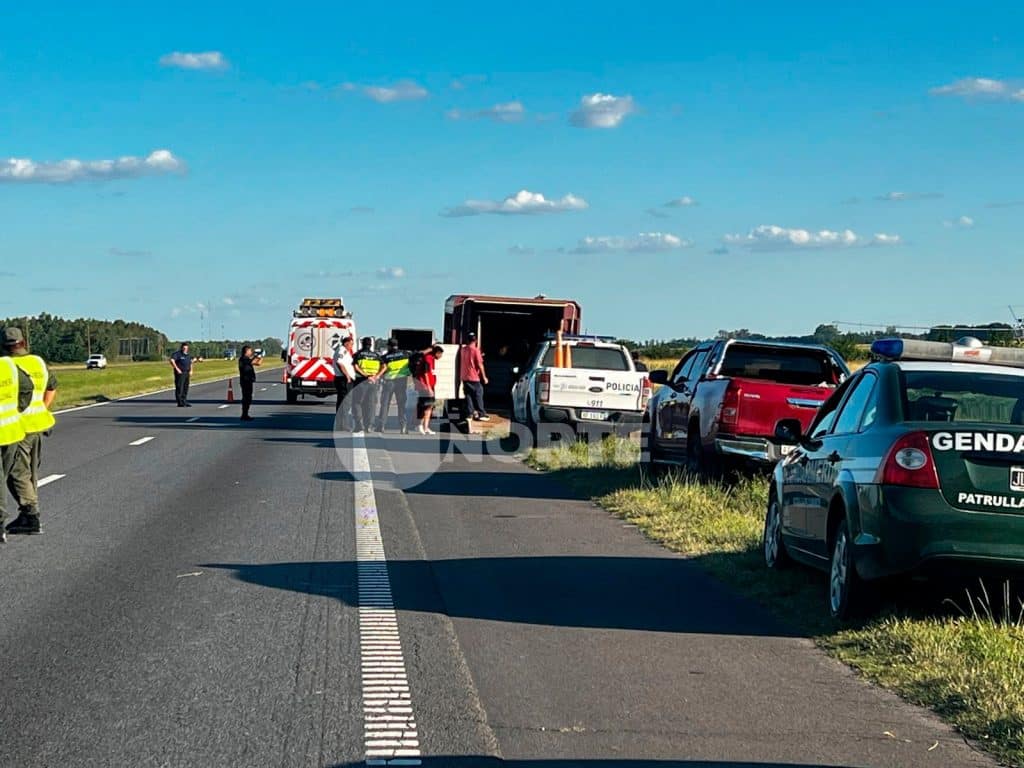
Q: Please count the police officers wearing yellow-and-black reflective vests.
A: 2